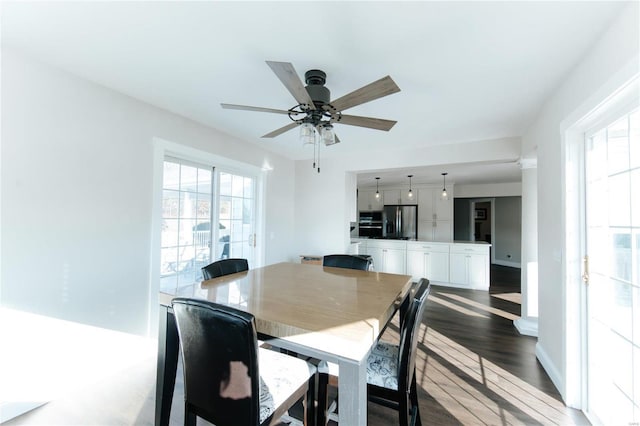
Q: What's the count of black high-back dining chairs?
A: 4